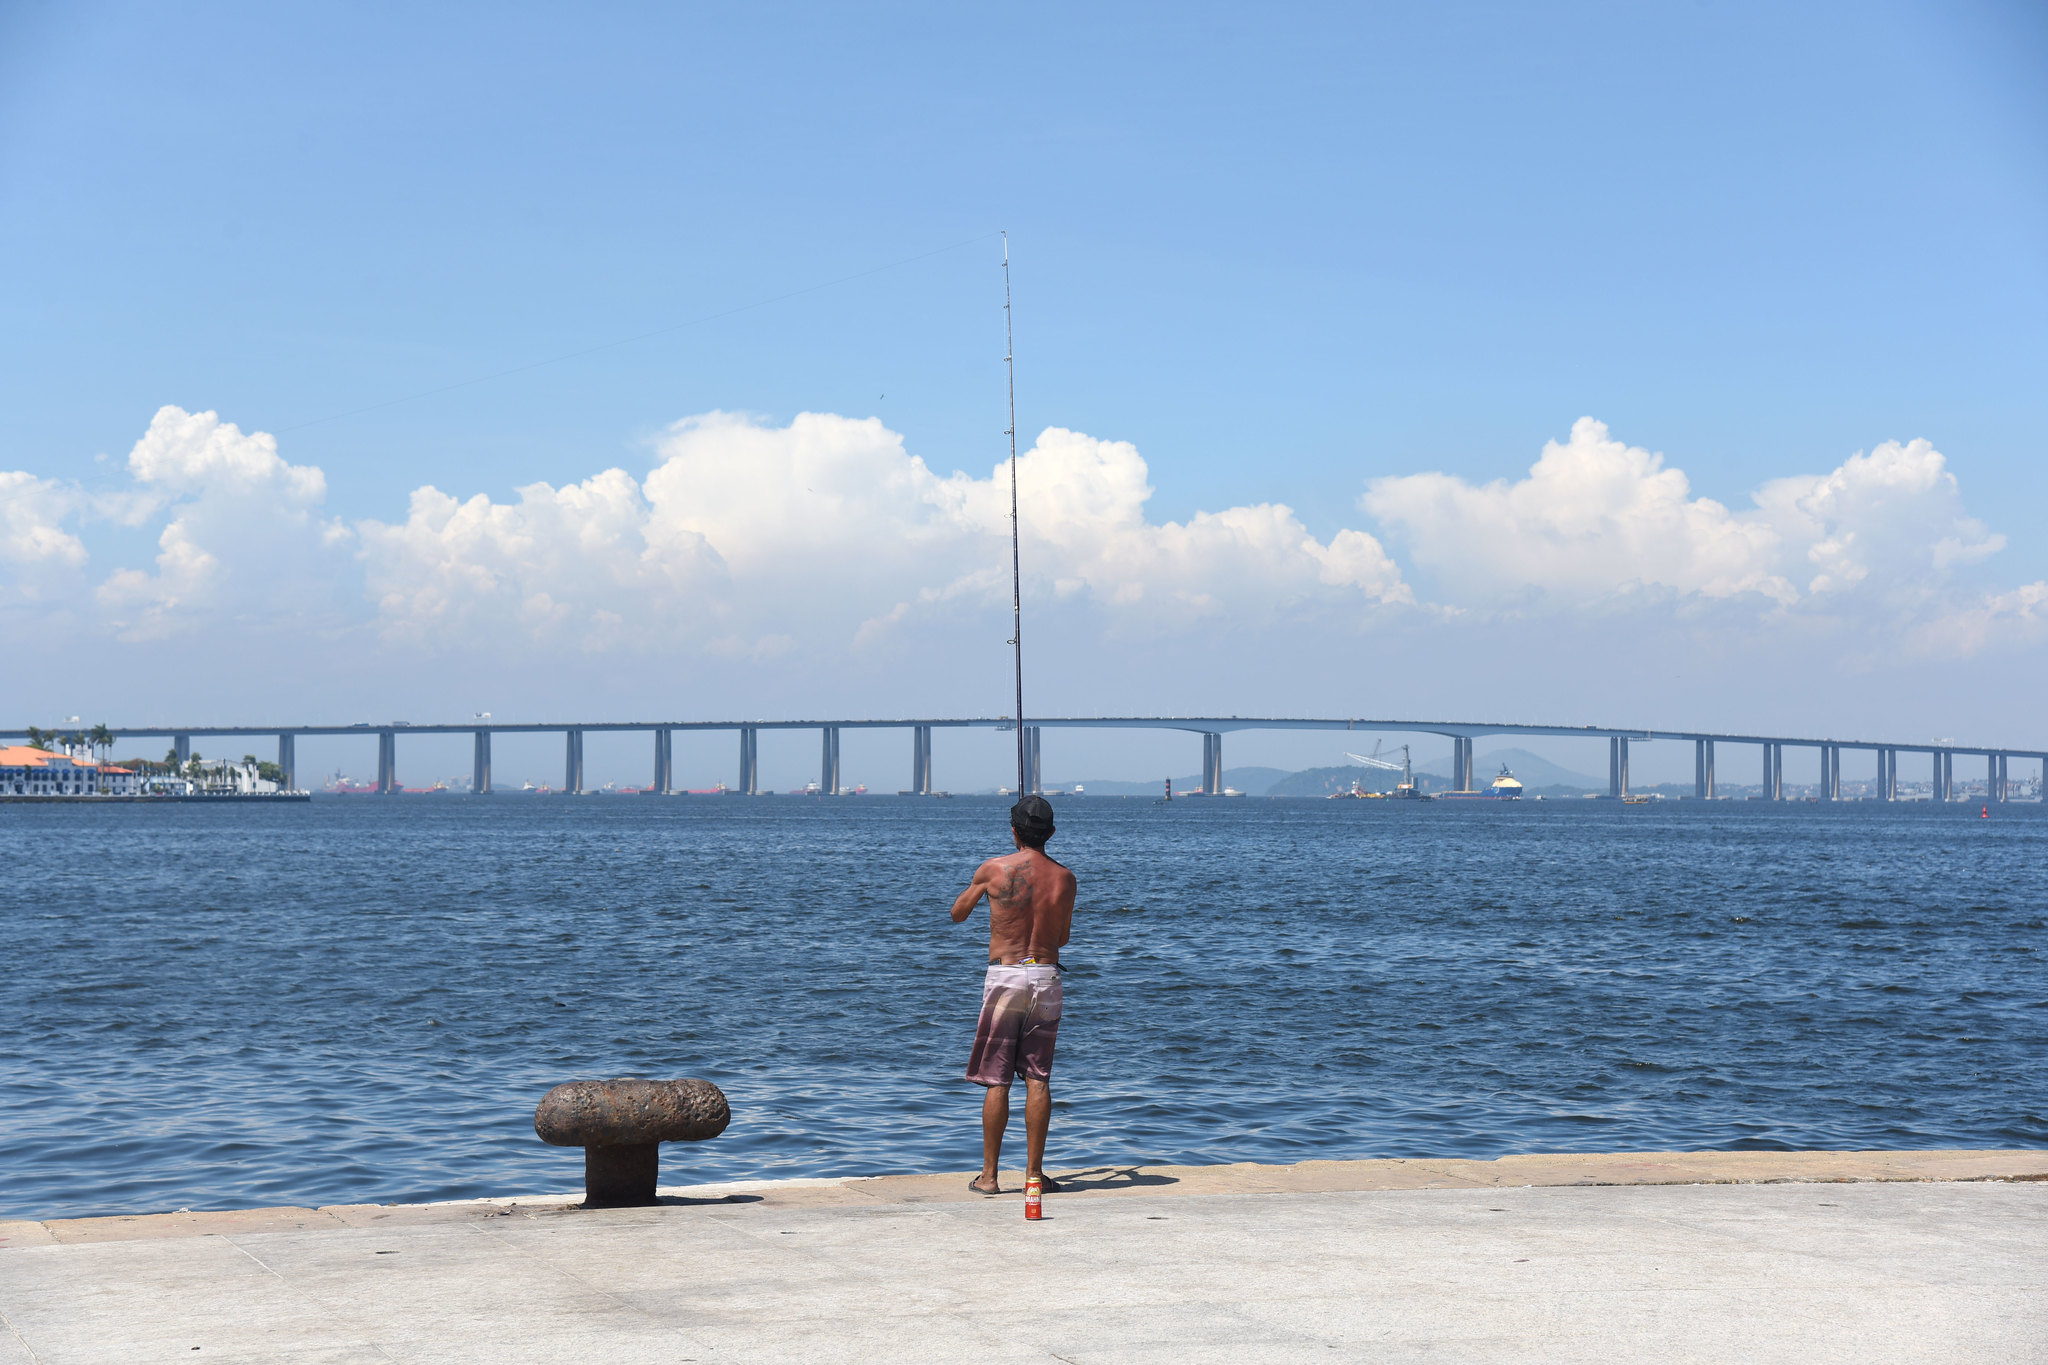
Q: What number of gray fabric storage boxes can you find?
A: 0